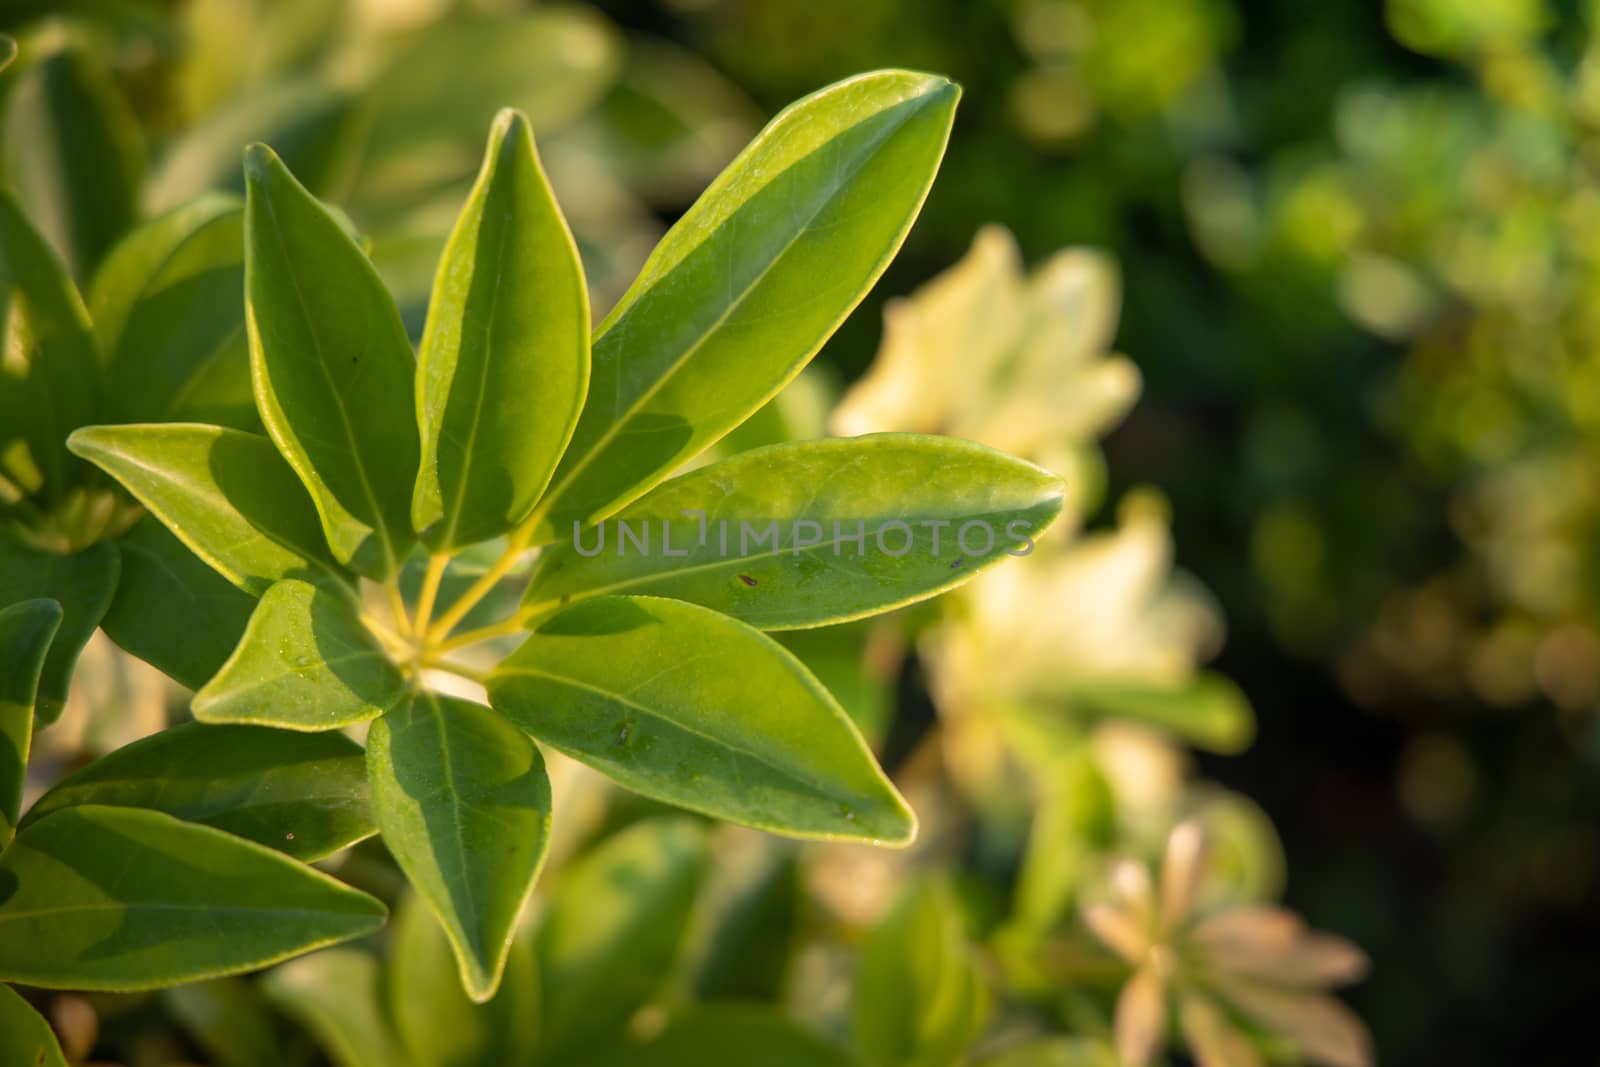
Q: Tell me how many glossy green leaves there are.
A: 8